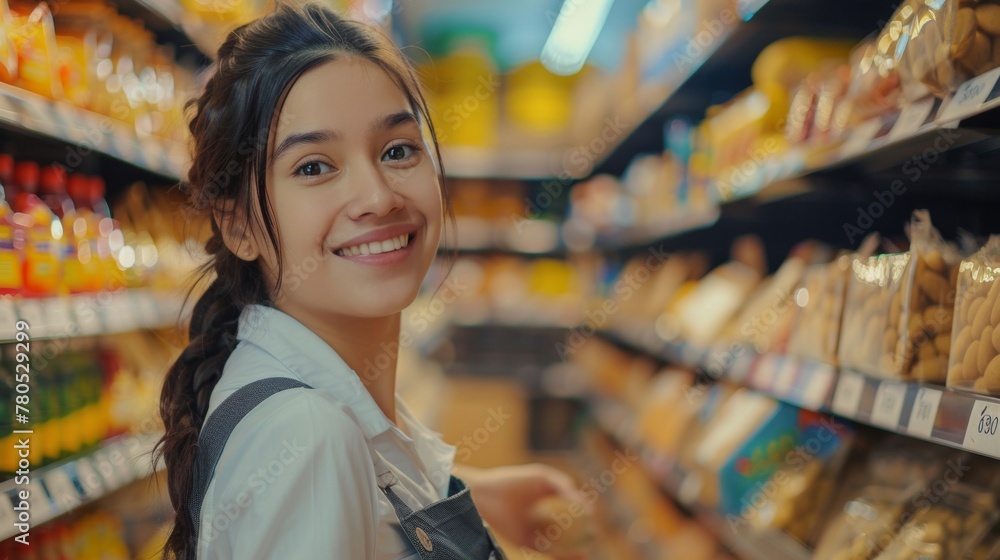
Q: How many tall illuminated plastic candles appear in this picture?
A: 0